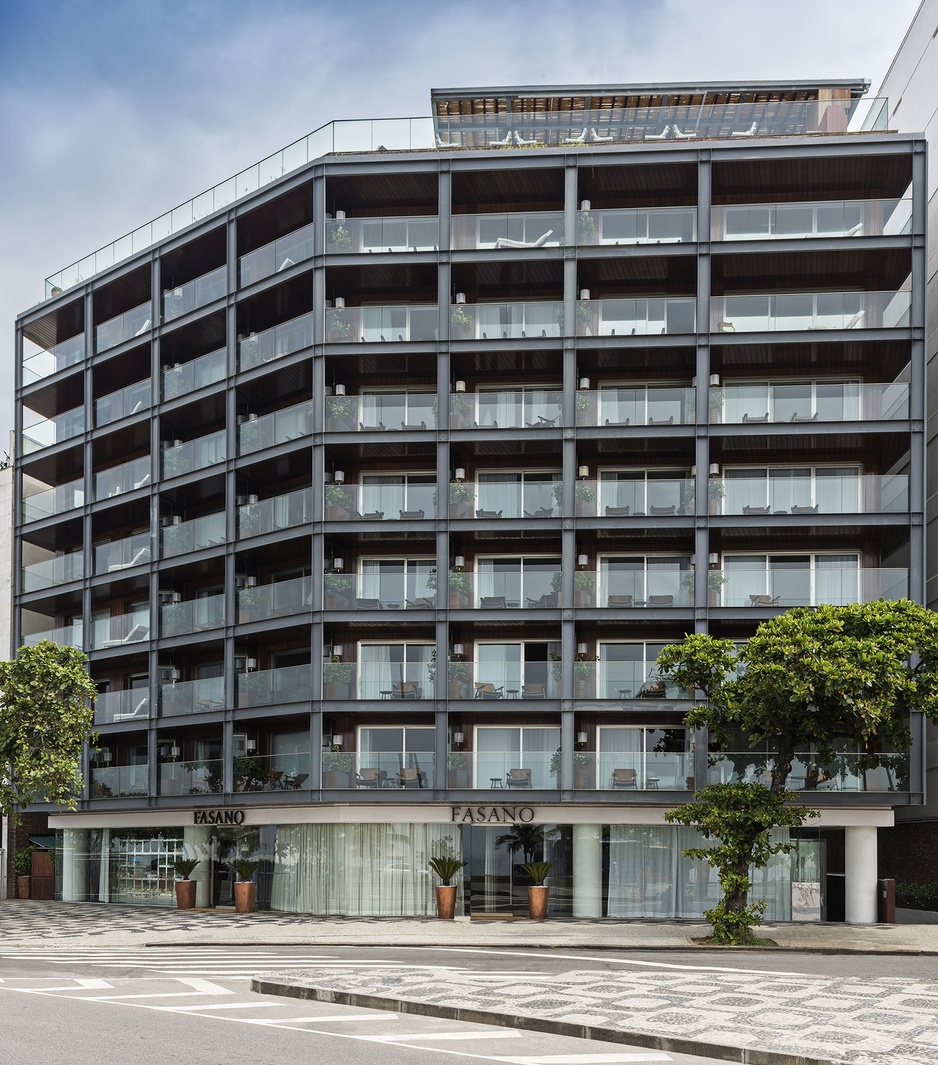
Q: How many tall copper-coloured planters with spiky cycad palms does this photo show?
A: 4